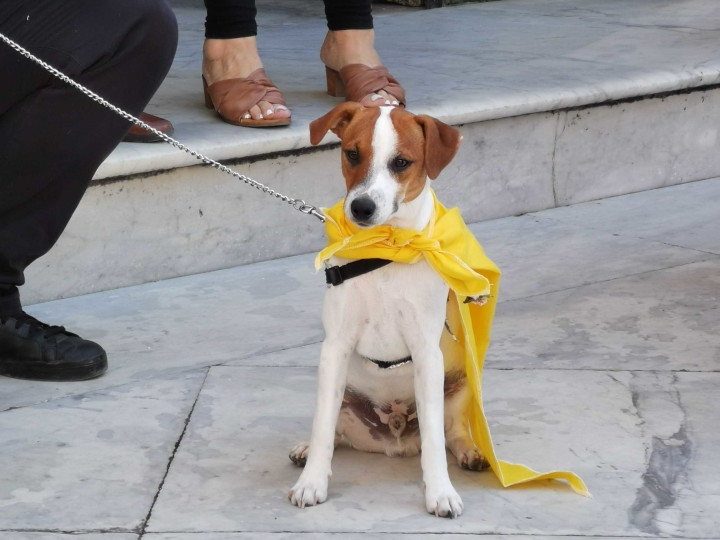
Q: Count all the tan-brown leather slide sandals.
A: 2